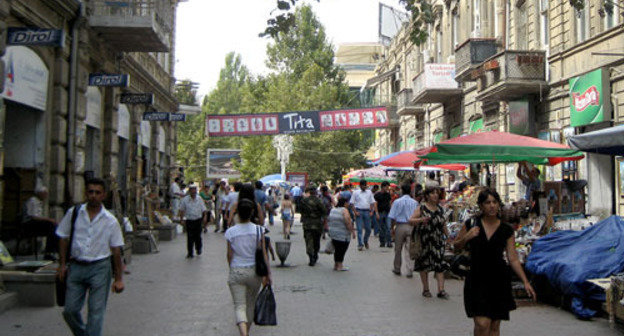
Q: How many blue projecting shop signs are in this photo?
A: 5